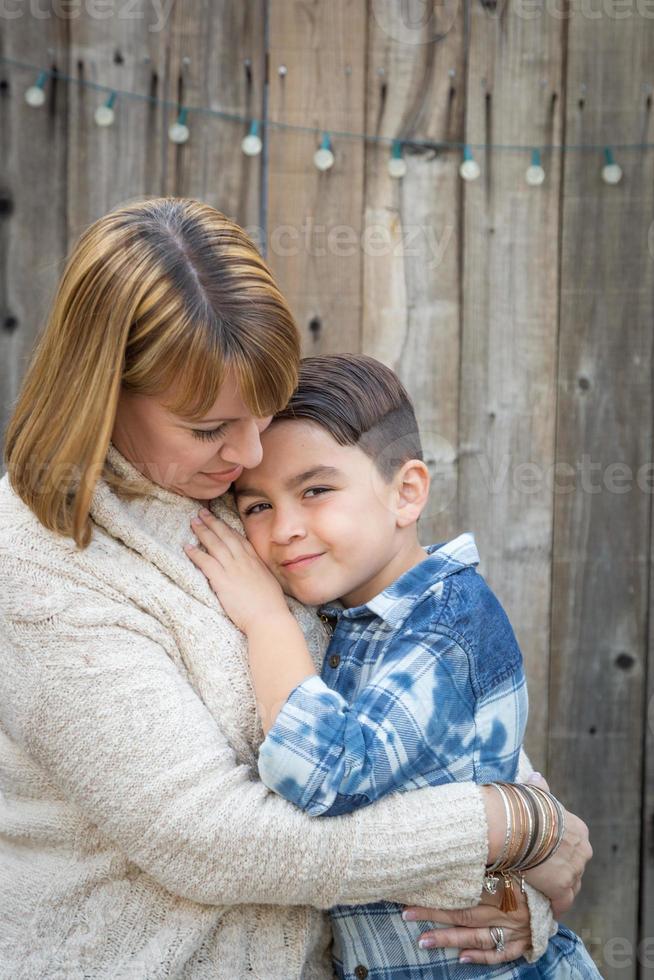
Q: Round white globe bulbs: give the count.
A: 9